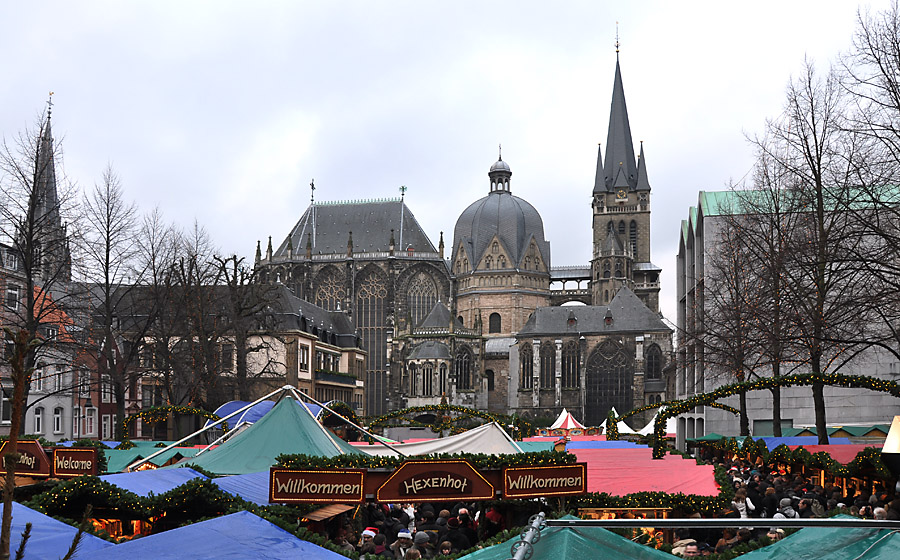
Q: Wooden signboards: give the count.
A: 5